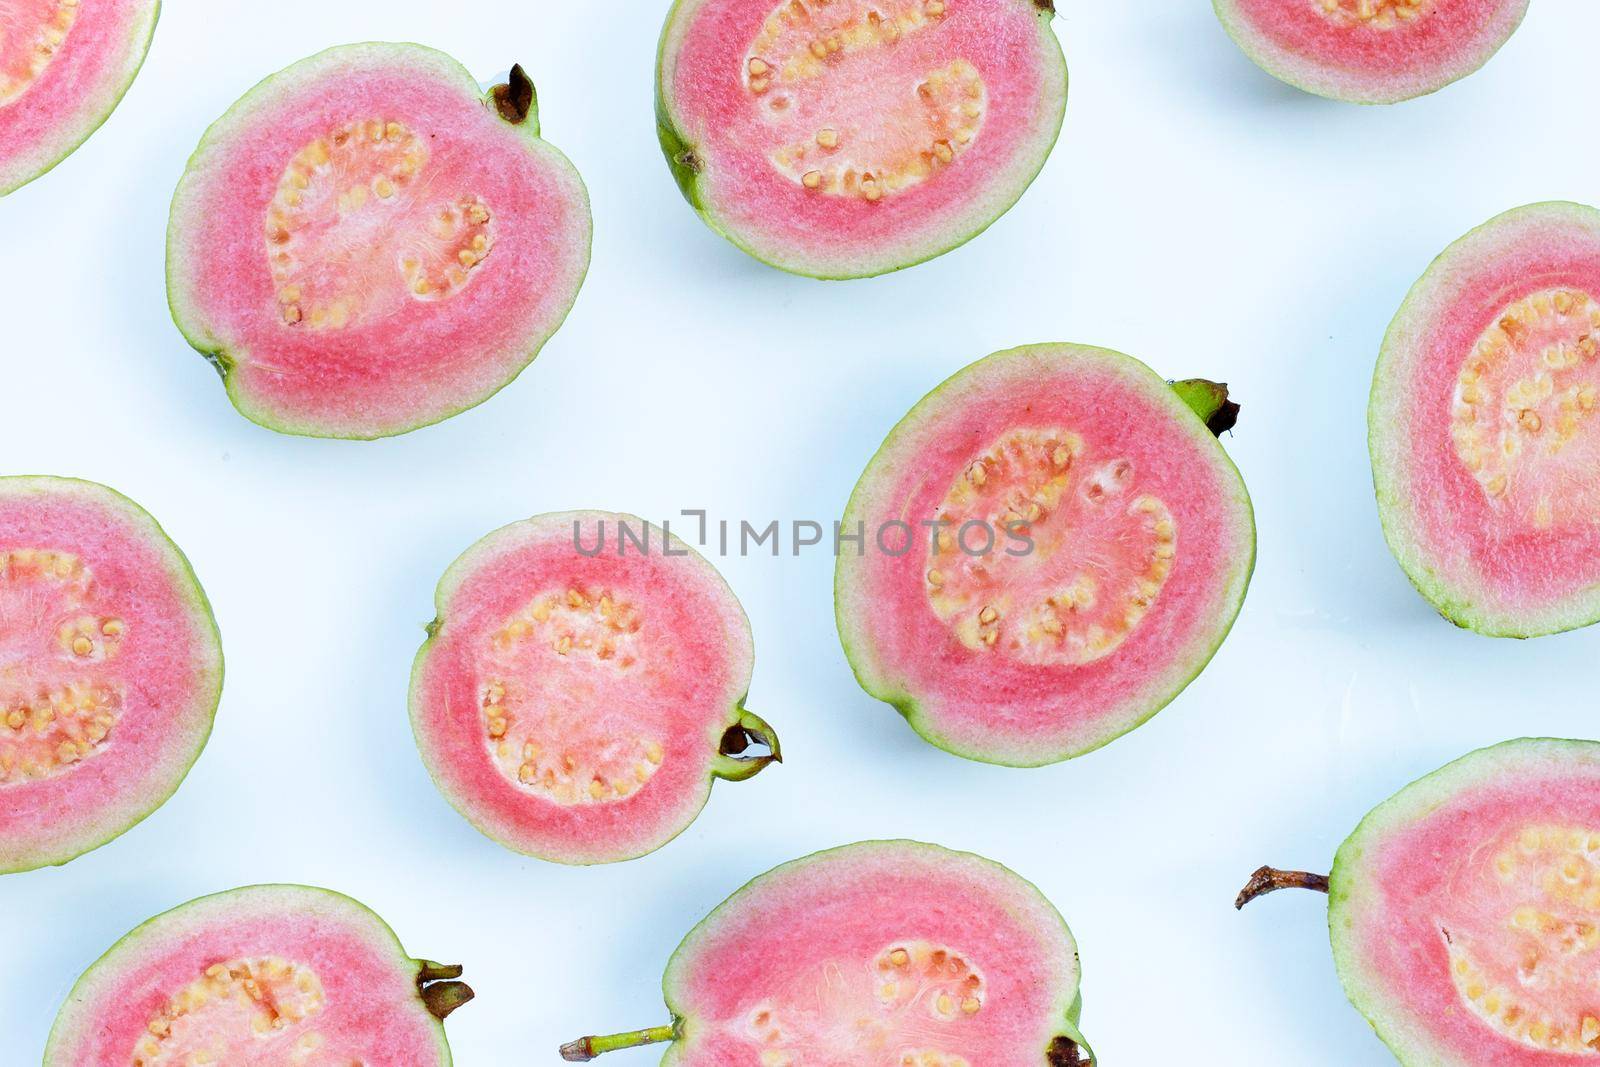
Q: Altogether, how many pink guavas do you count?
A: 11